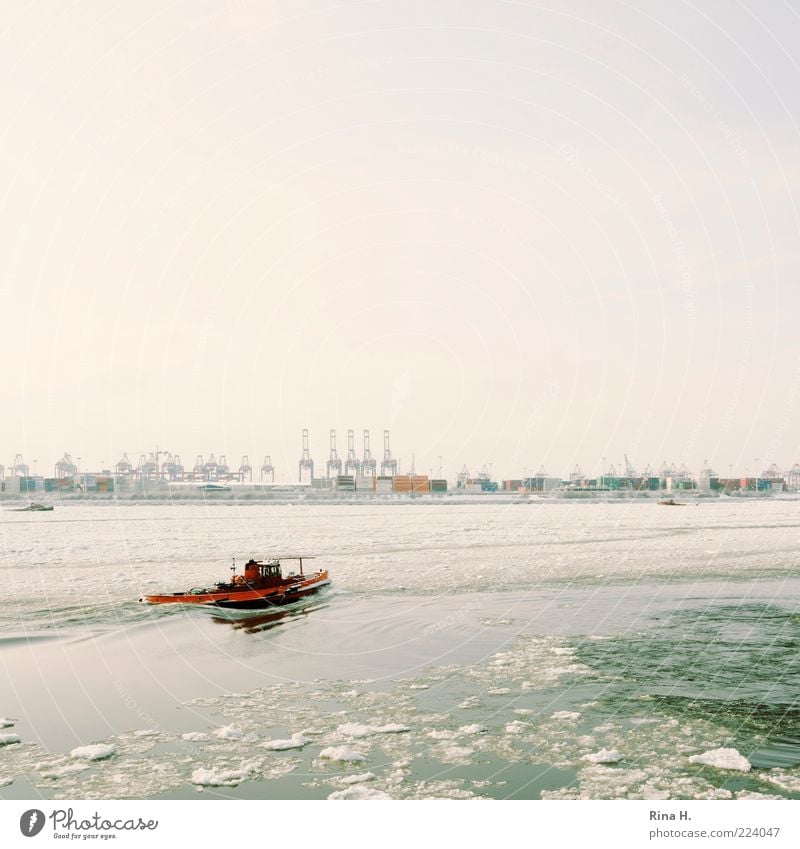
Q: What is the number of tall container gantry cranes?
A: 5